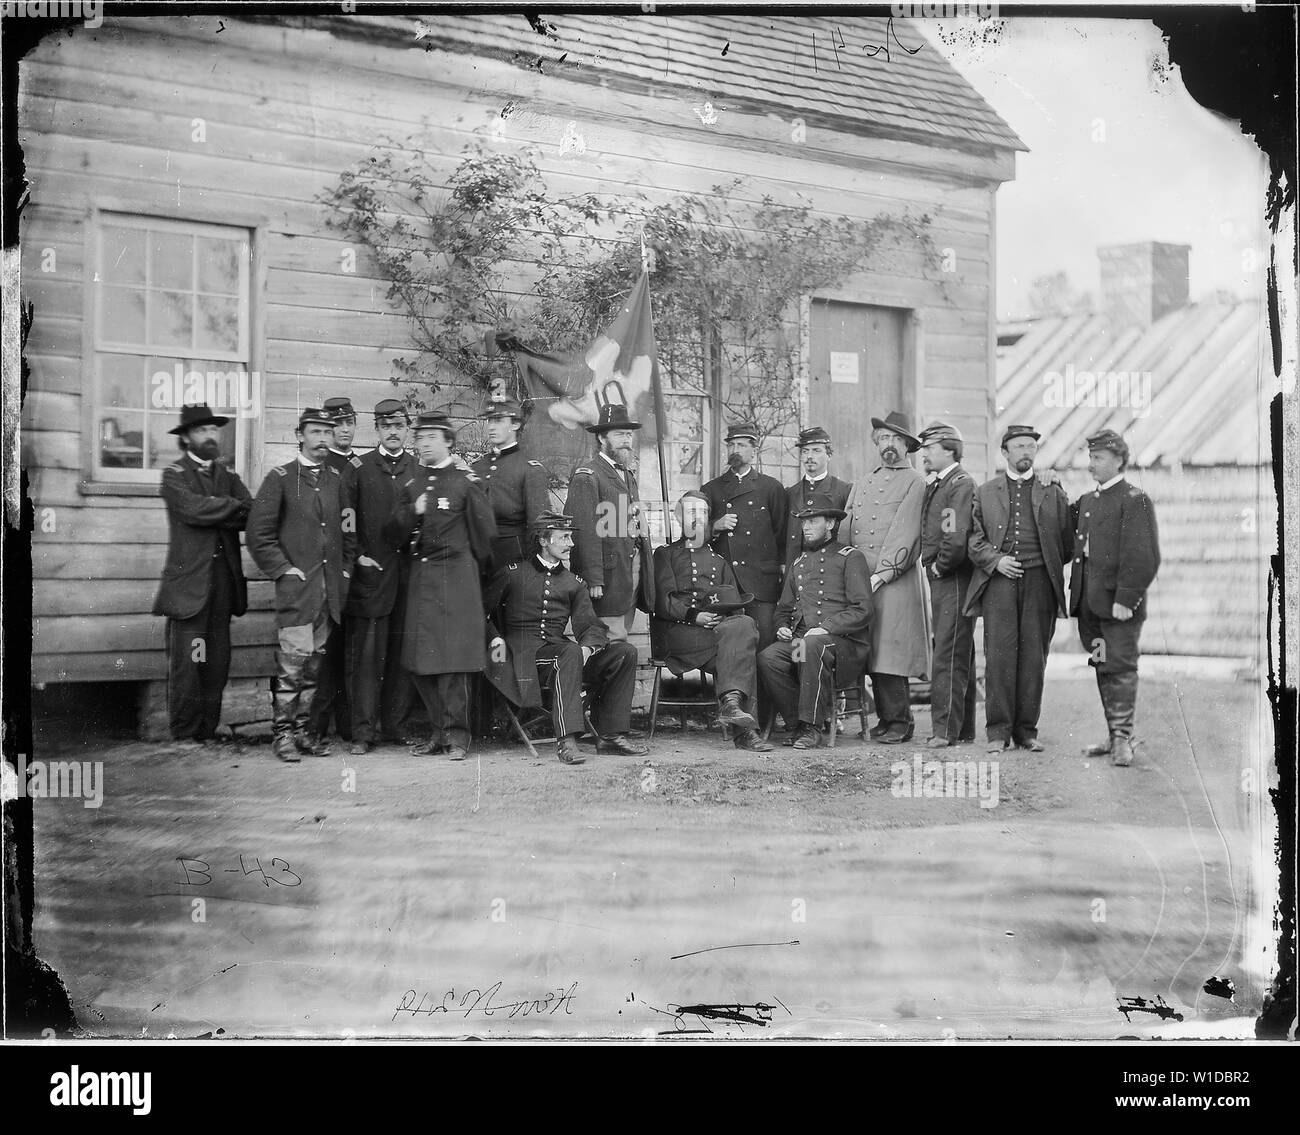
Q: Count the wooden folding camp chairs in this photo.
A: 1